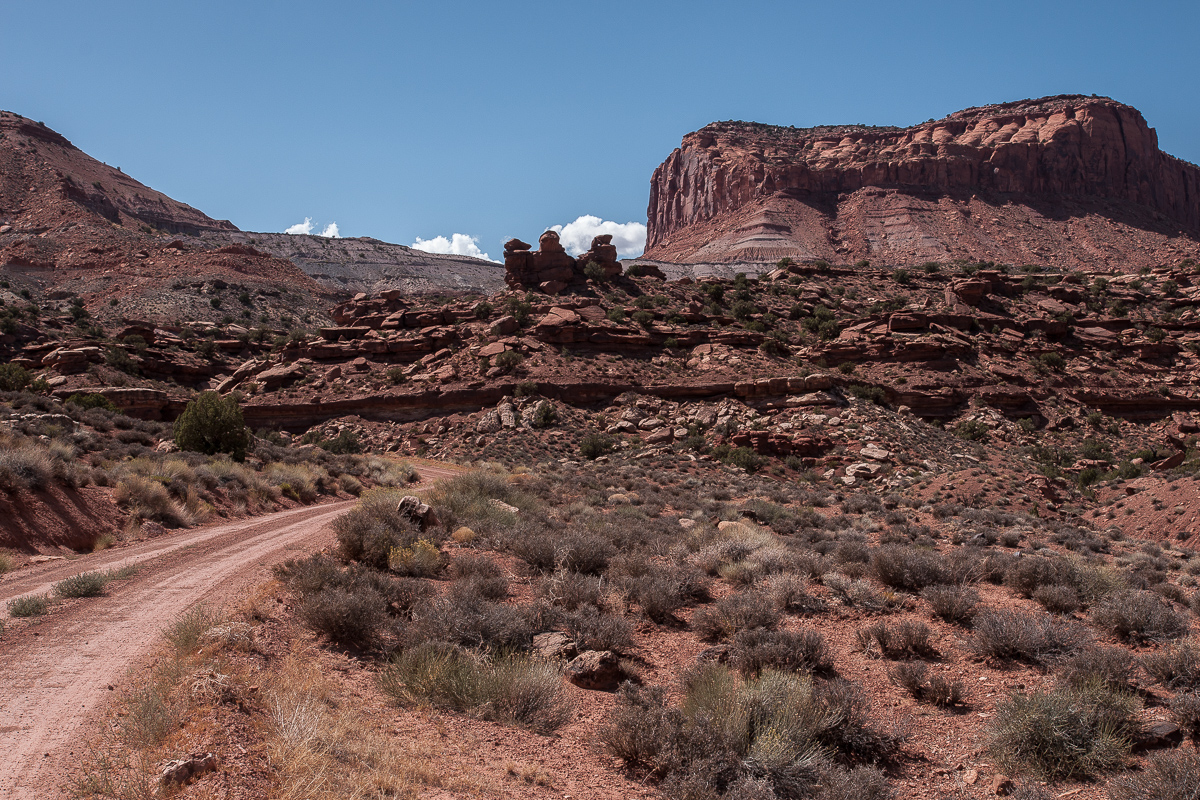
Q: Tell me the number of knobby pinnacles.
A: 3